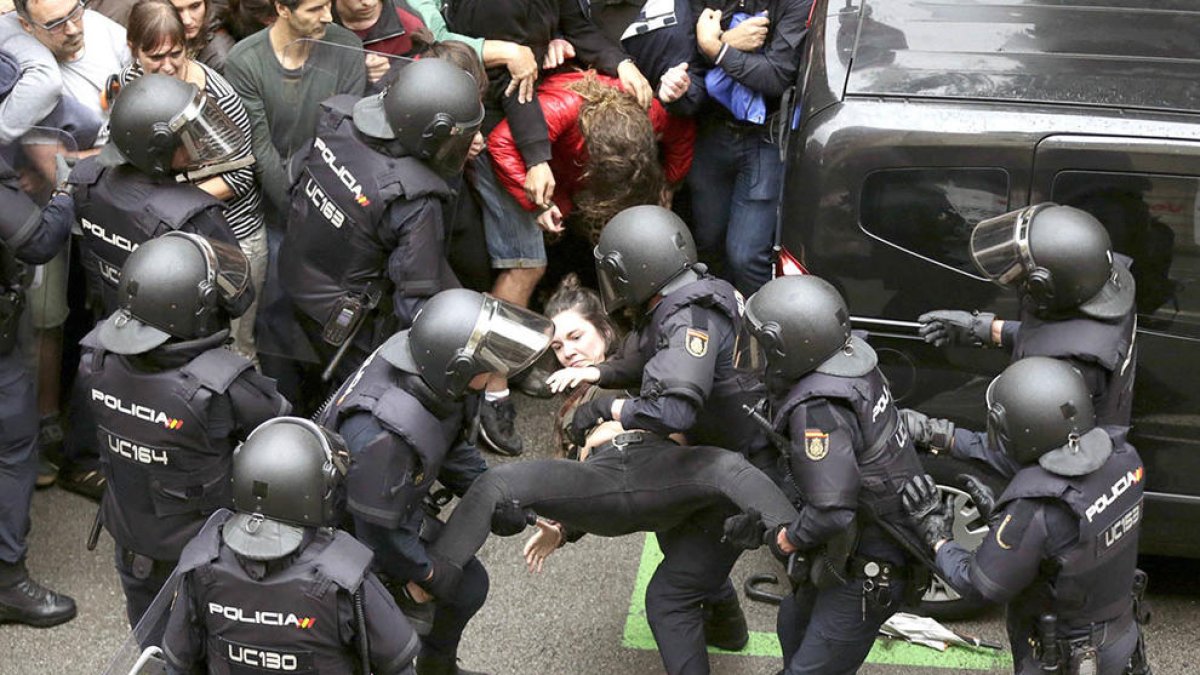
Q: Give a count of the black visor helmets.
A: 9